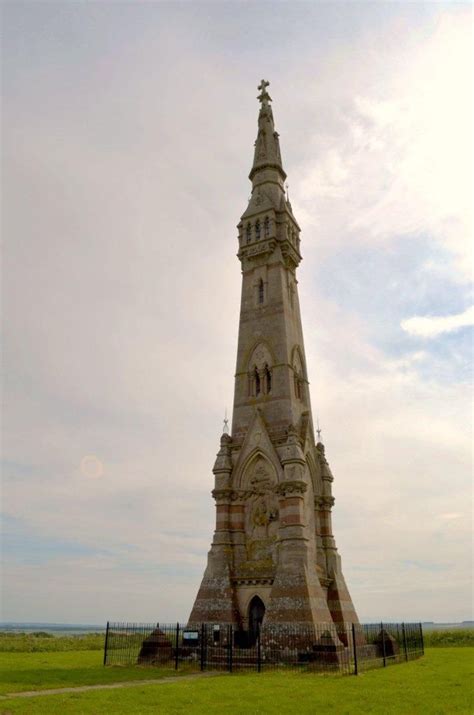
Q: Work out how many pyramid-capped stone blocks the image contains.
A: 3